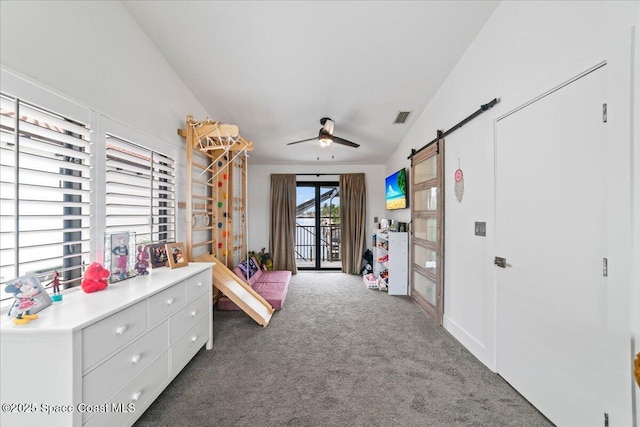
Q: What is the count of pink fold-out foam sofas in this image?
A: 1